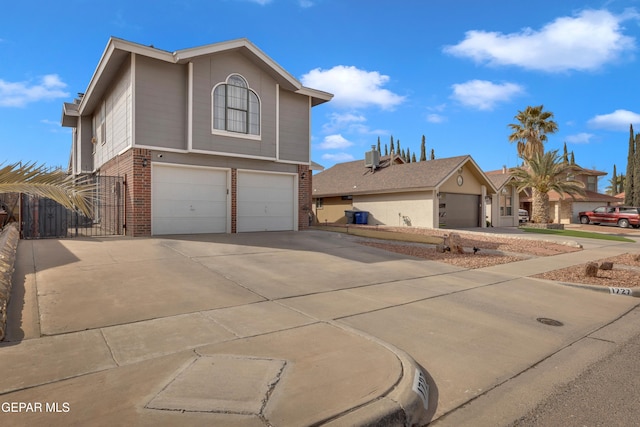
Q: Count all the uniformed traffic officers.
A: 0